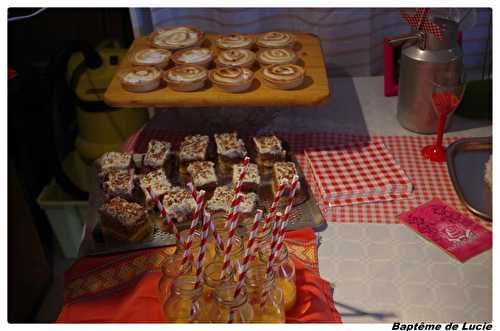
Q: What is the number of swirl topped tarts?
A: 11